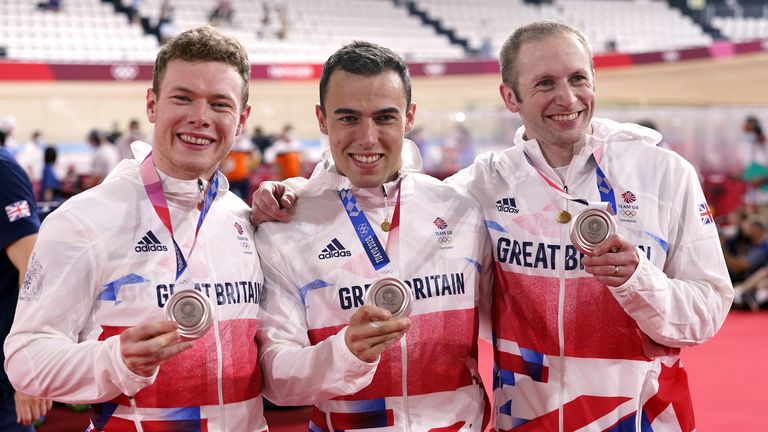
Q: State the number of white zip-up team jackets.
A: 3